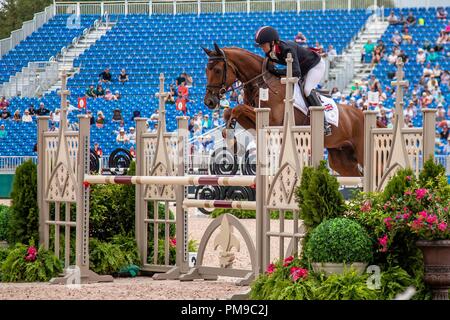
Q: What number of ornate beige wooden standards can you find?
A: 4